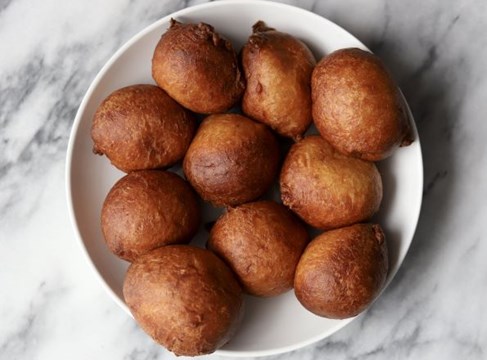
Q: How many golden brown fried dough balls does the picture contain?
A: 10